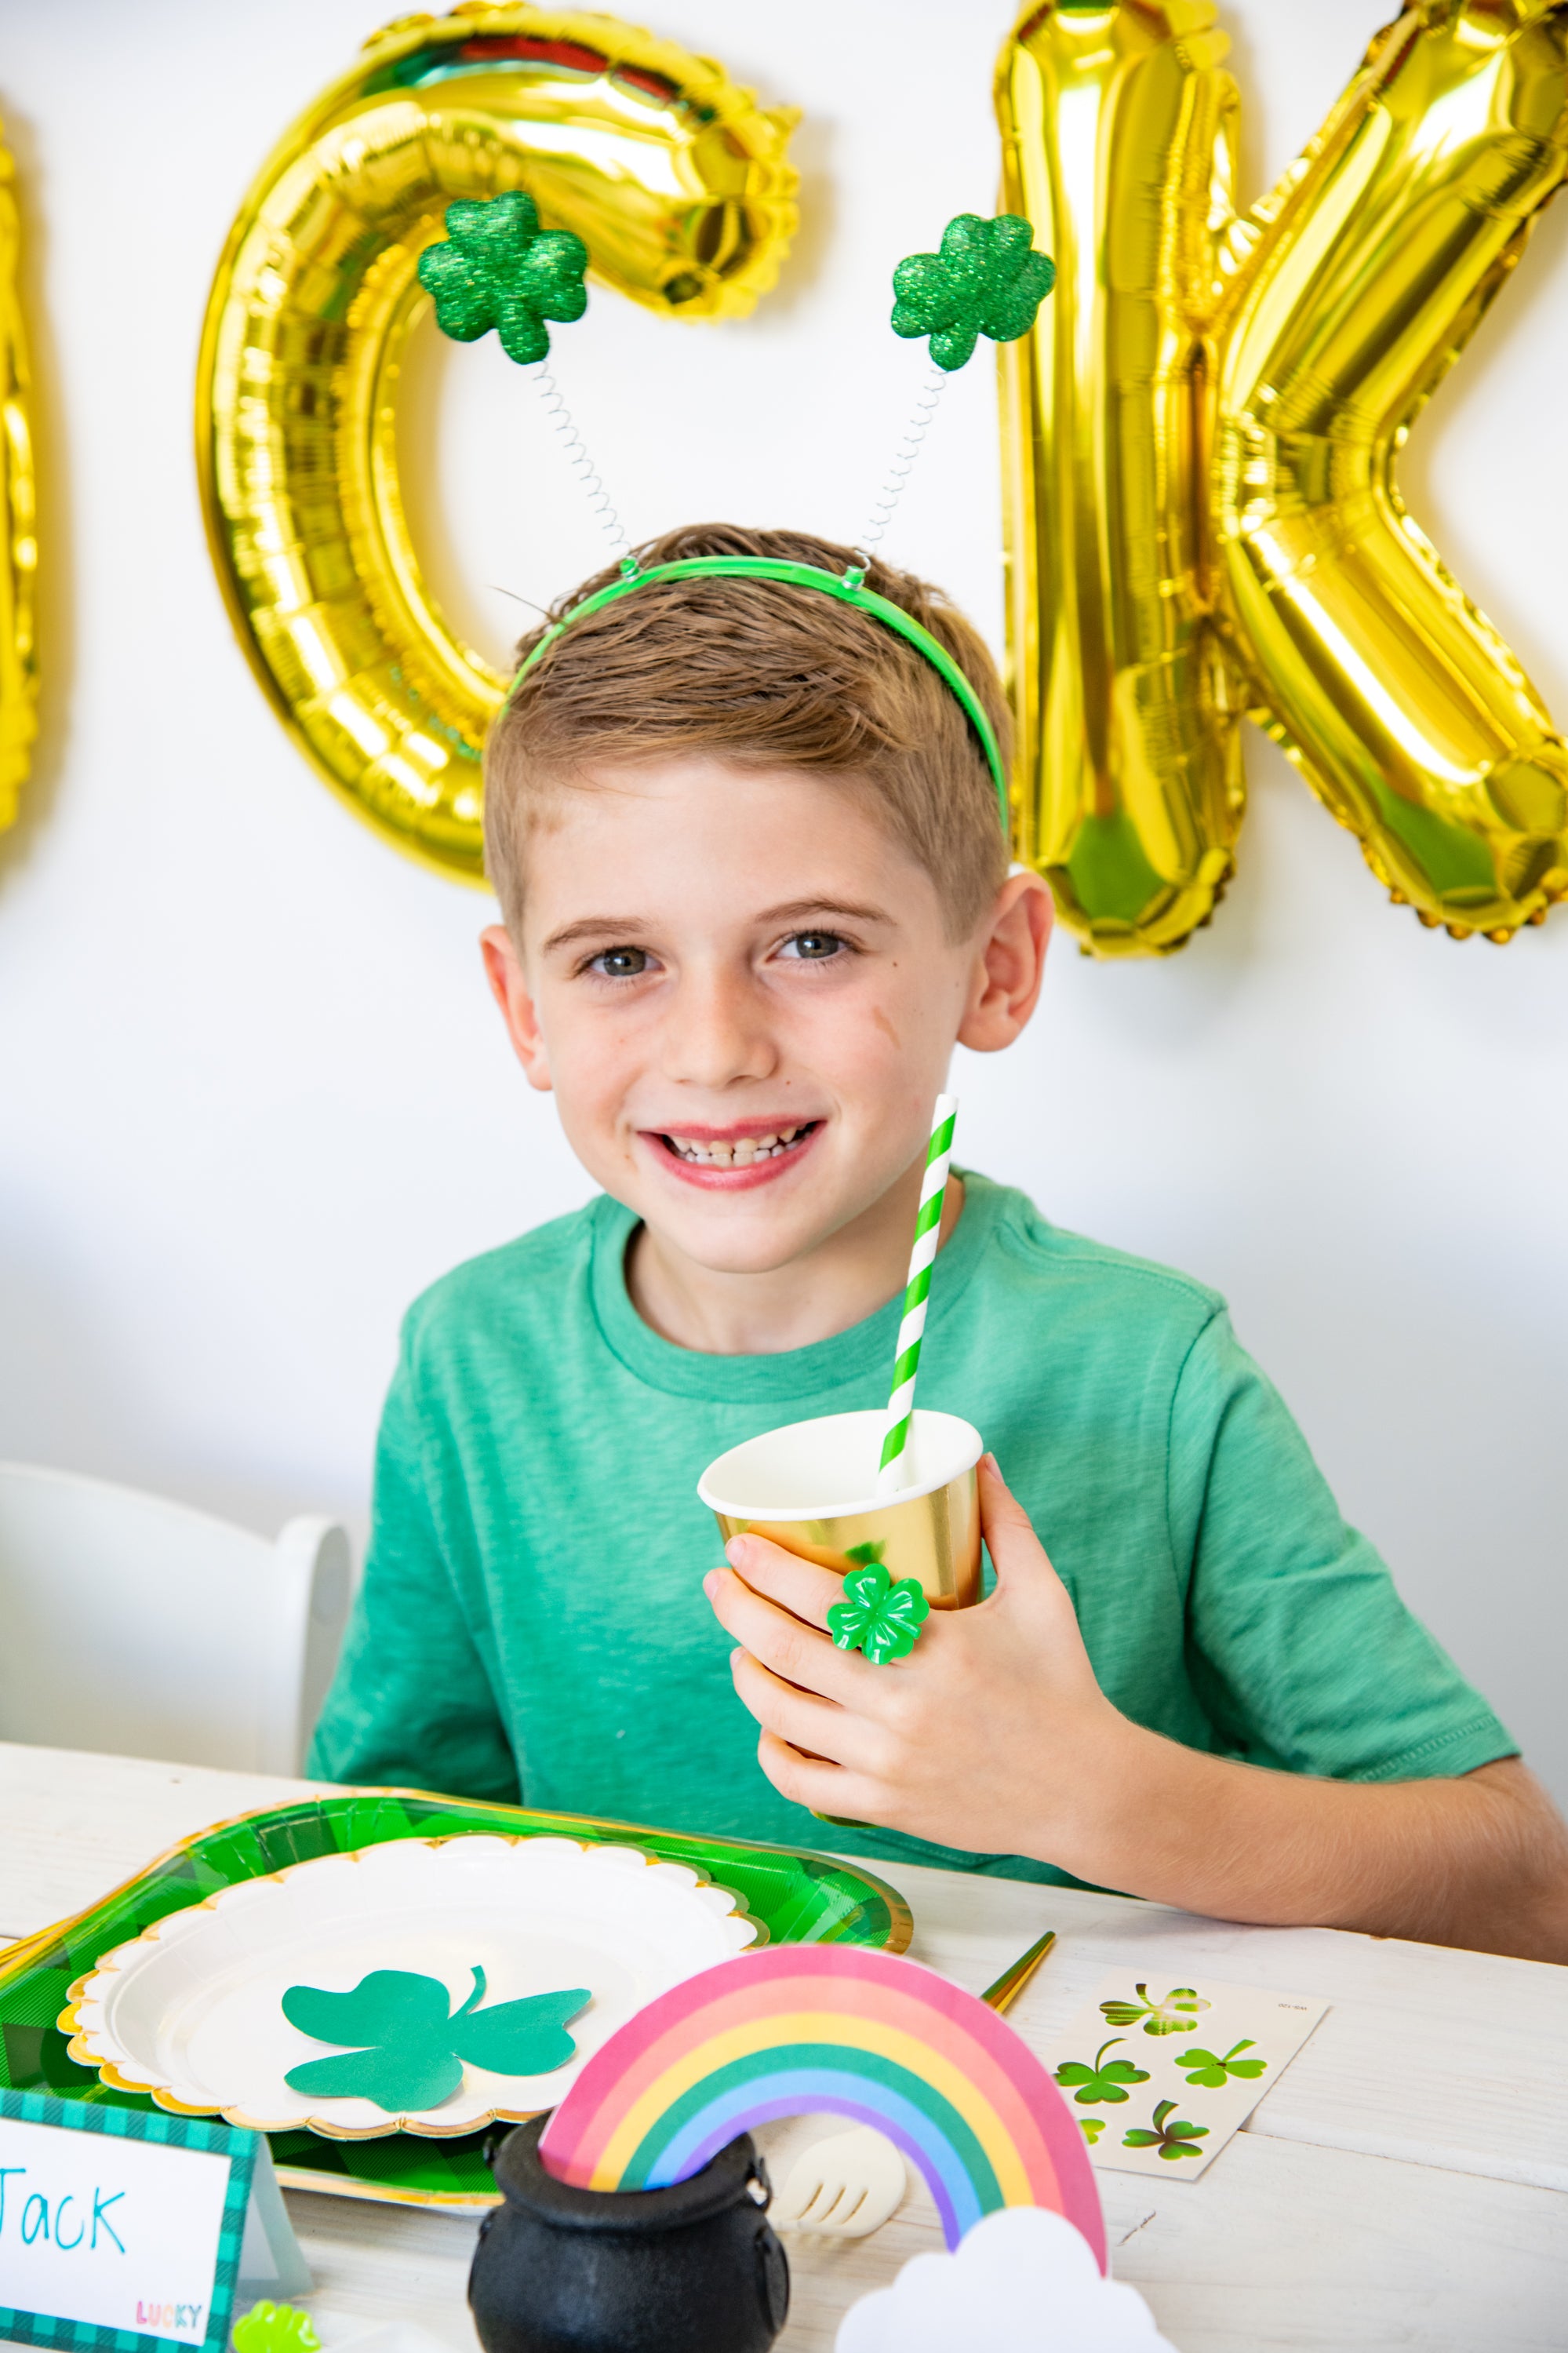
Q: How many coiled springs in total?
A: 2